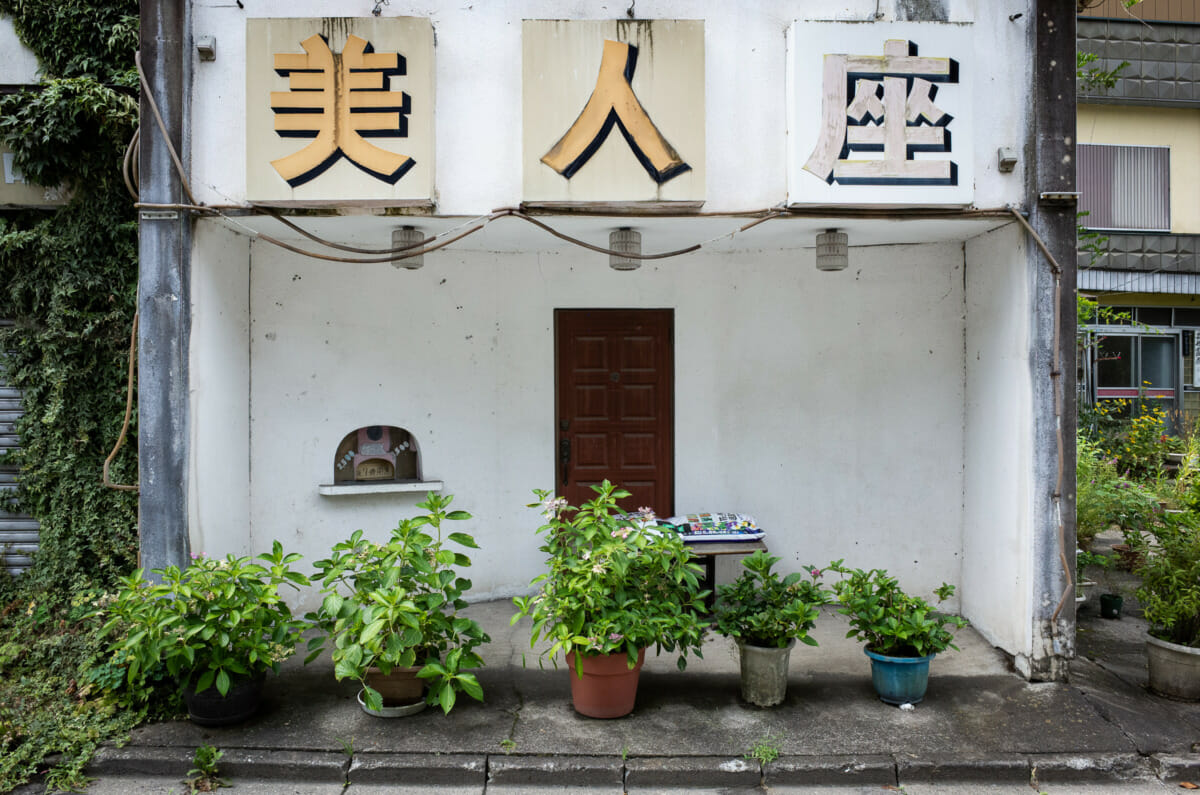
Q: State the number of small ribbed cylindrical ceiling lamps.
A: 3